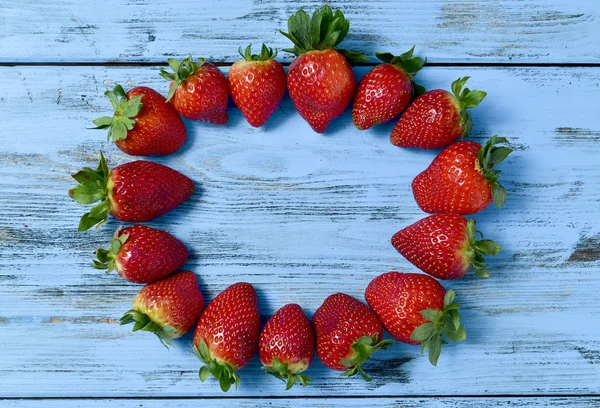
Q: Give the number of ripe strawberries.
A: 15